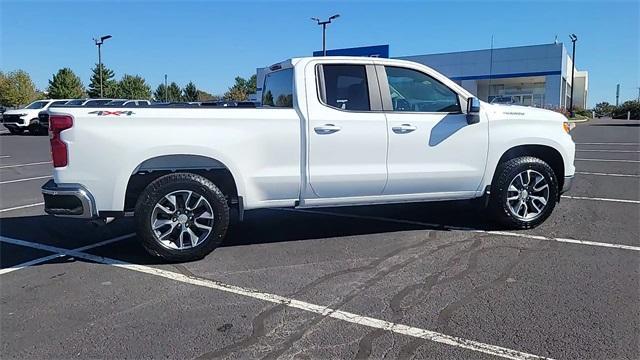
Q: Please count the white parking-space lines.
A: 12